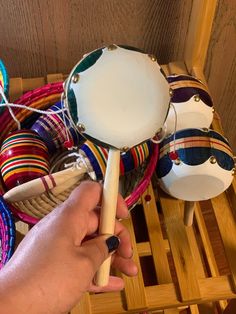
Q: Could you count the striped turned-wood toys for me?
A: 3